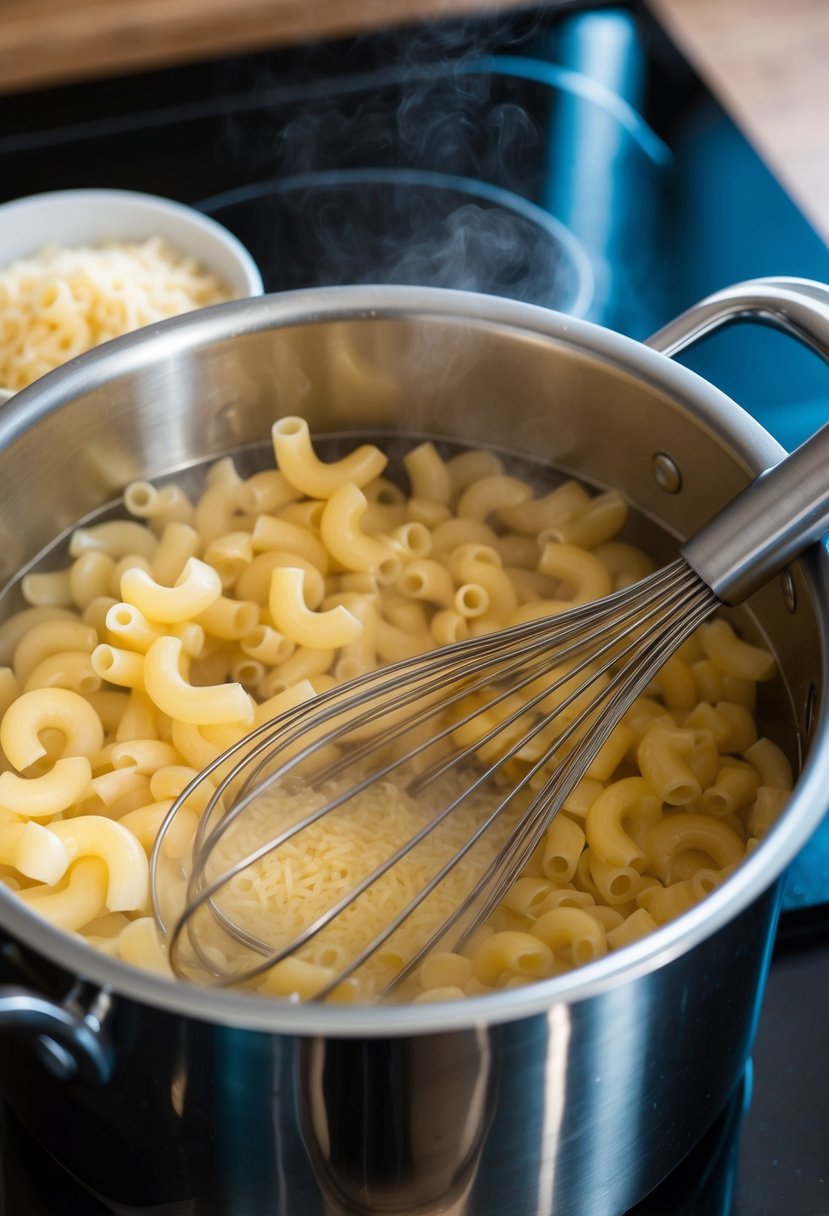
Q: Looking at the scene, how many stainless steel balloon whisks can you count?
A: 1